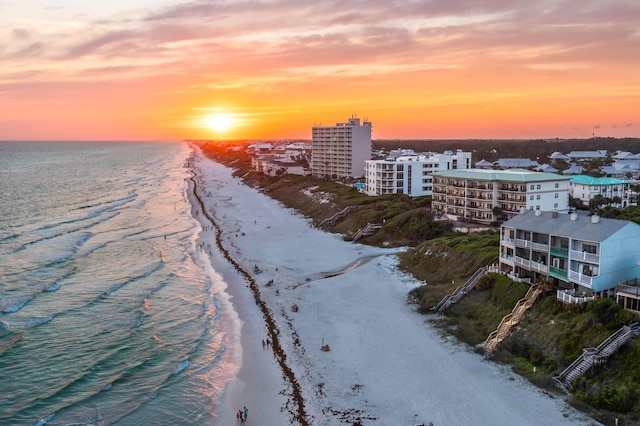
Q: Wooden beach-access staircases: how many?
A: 5